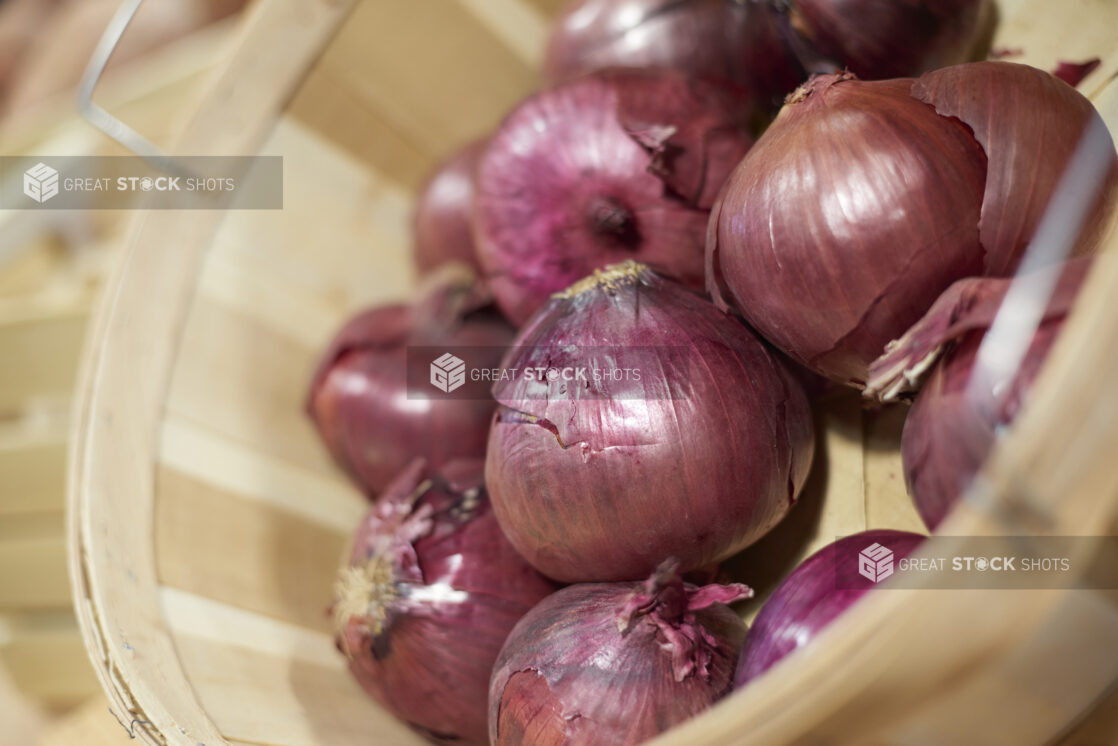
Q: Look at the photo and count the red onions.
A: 11